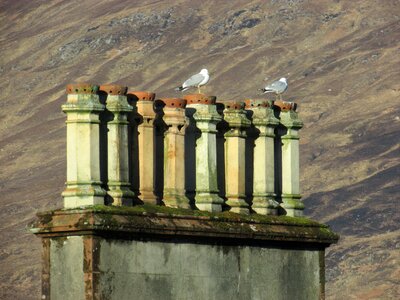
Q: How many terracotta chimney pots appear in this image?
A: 8